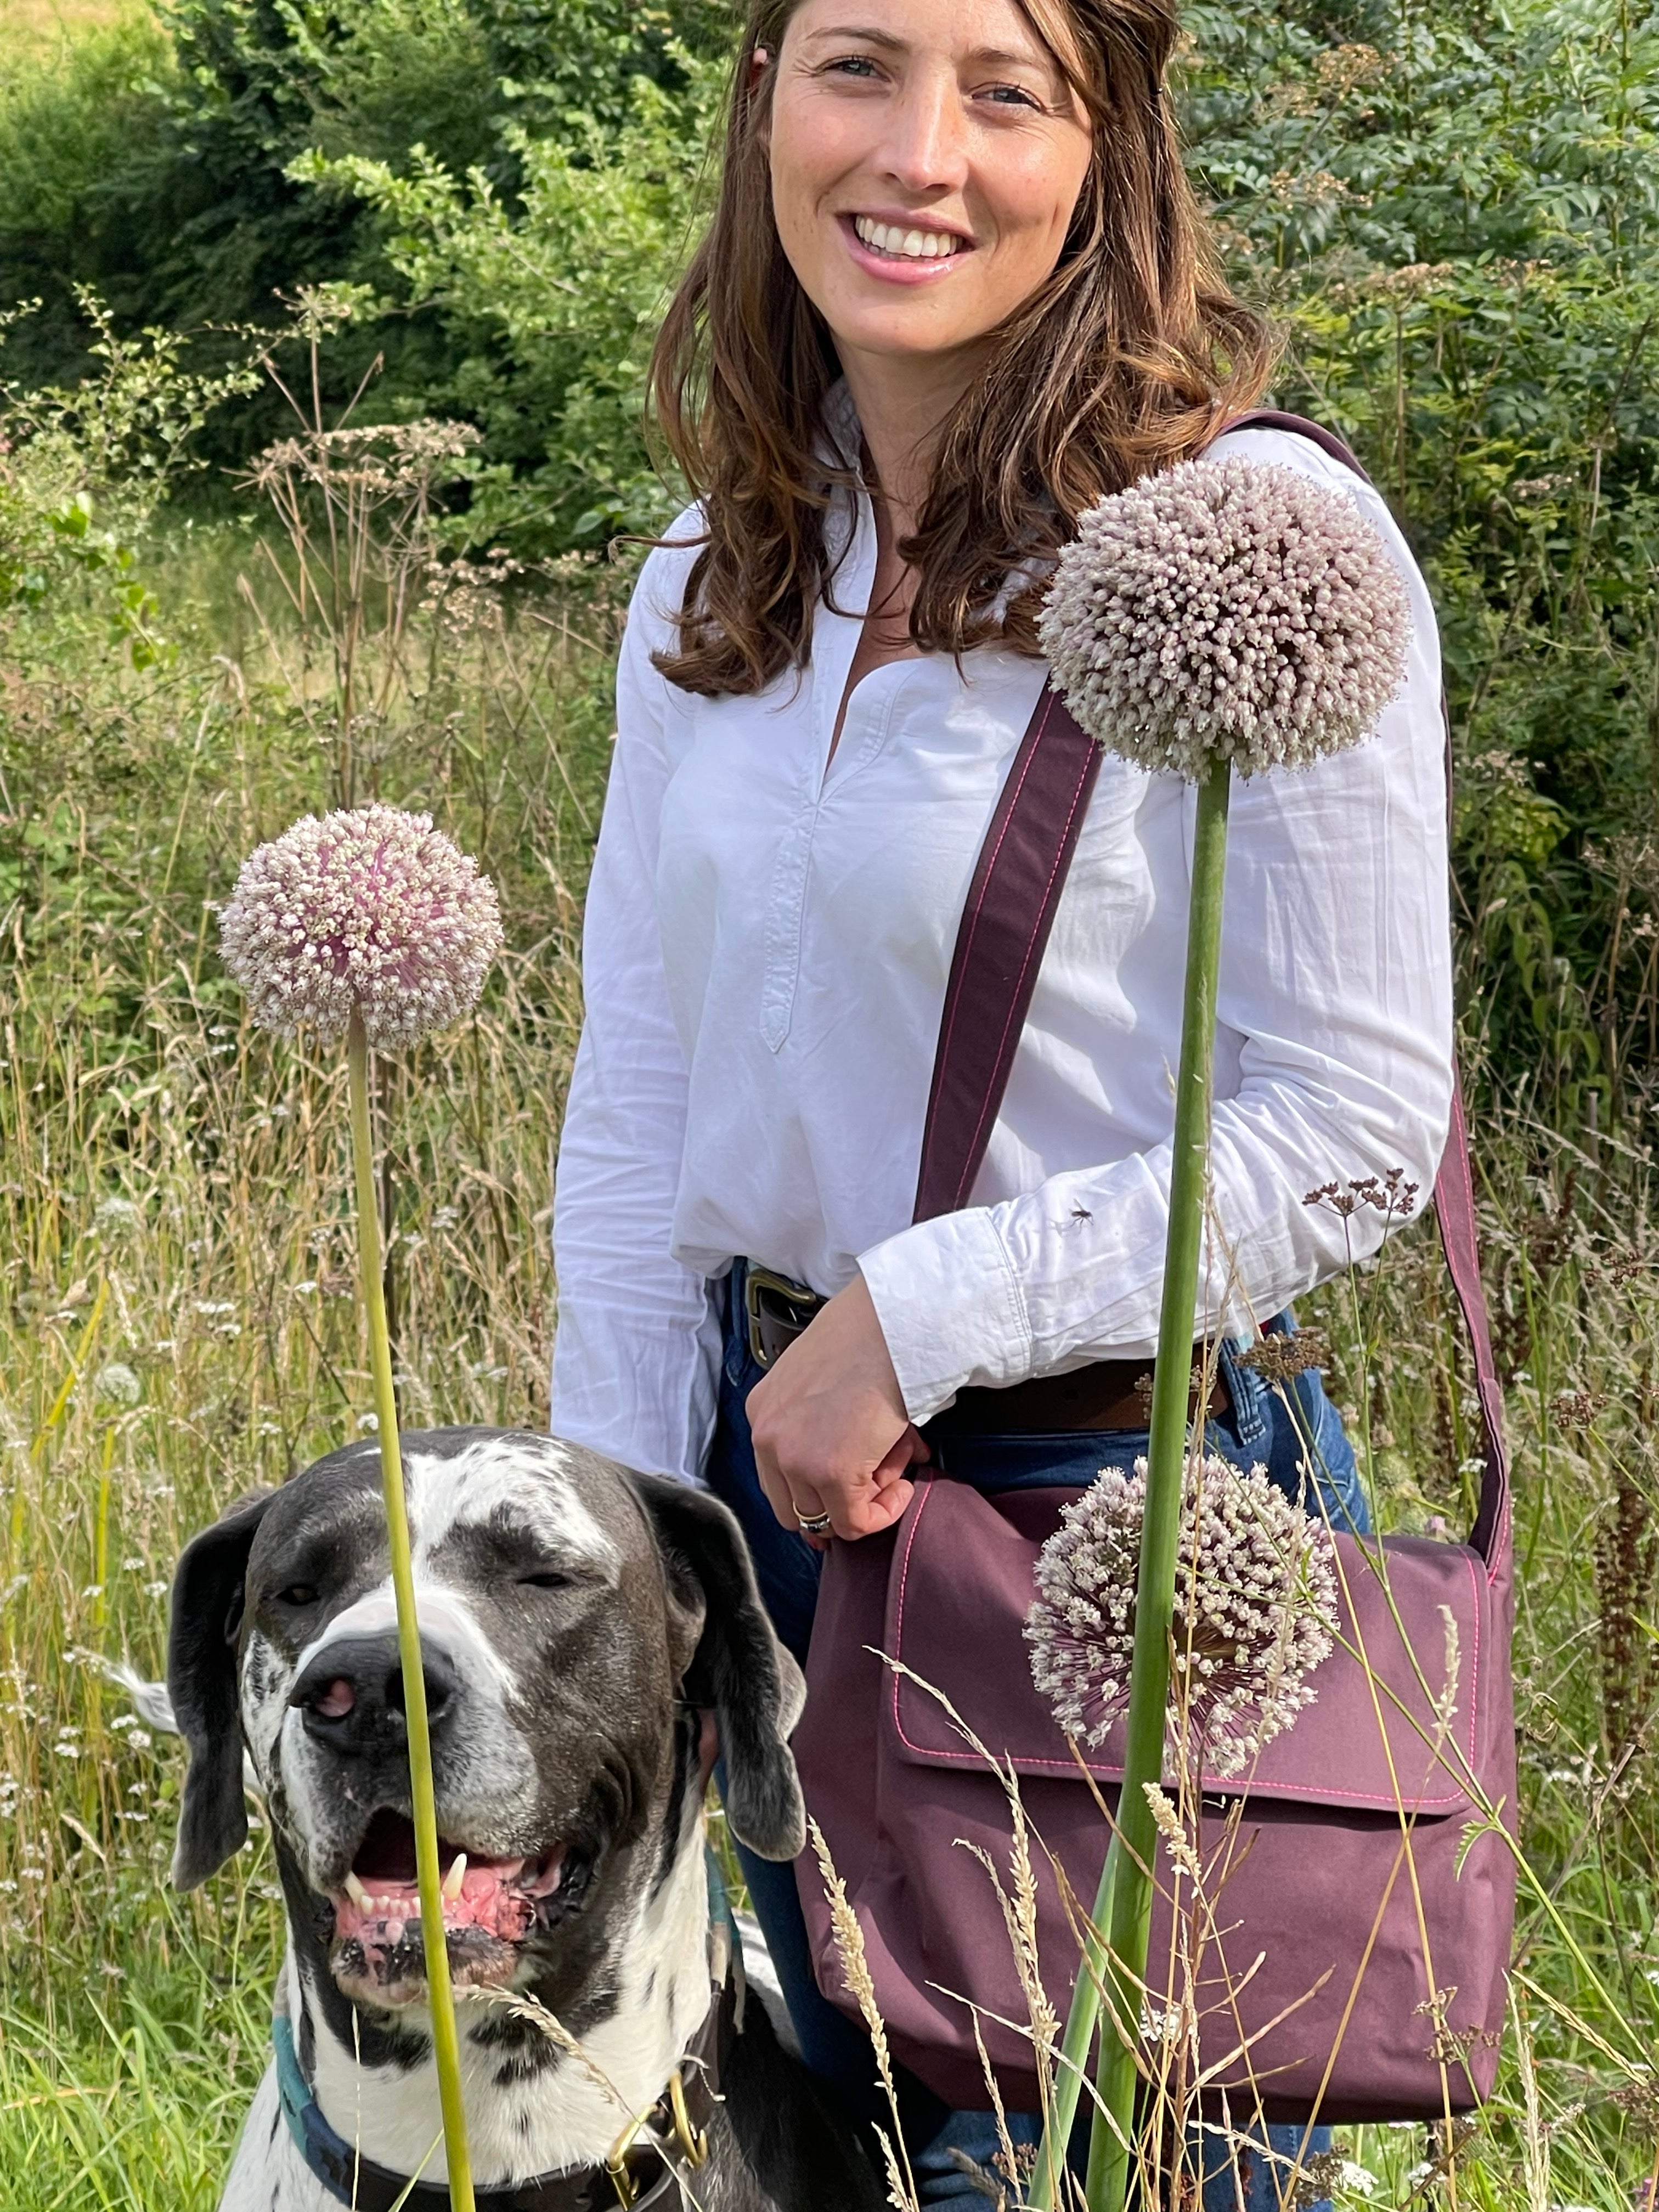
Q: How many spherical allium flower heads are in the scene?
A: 3